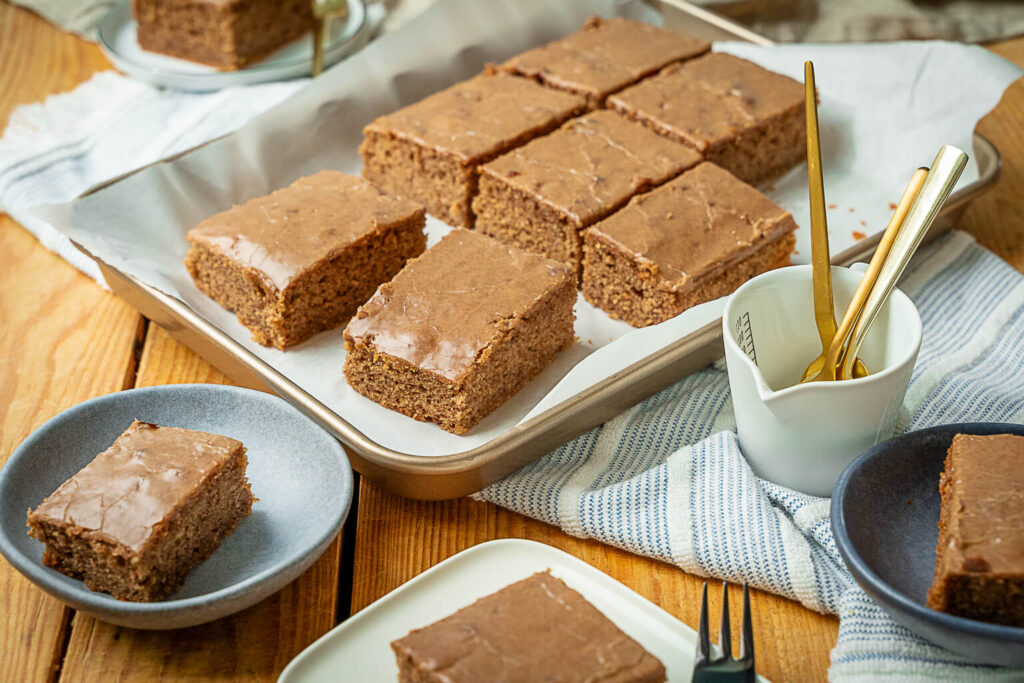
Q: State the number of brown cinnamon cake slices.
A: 11